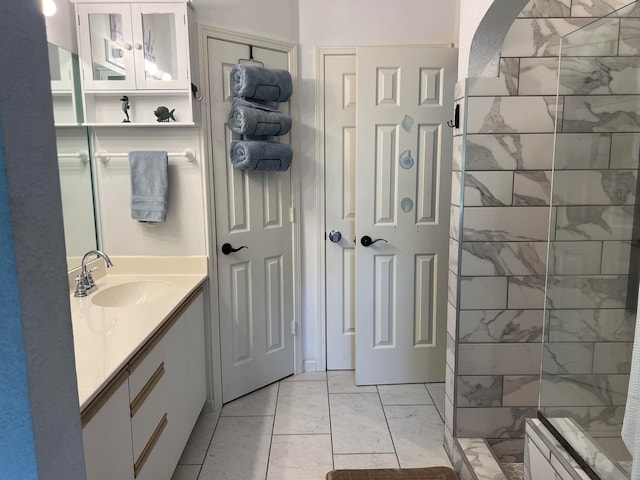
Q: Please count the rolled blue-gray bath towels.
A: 3